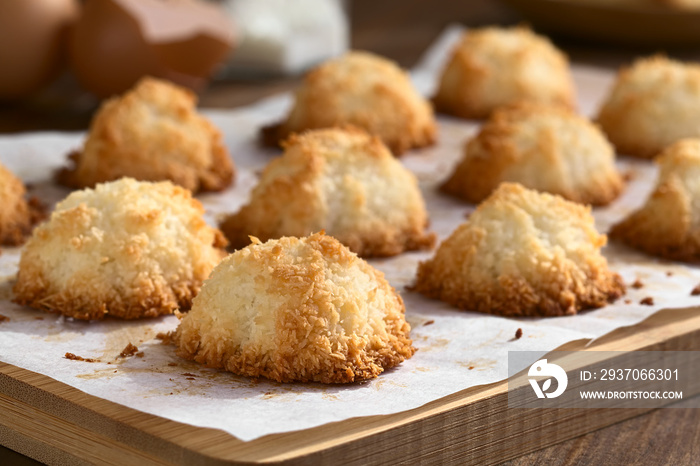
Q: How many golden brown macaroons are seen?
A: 11